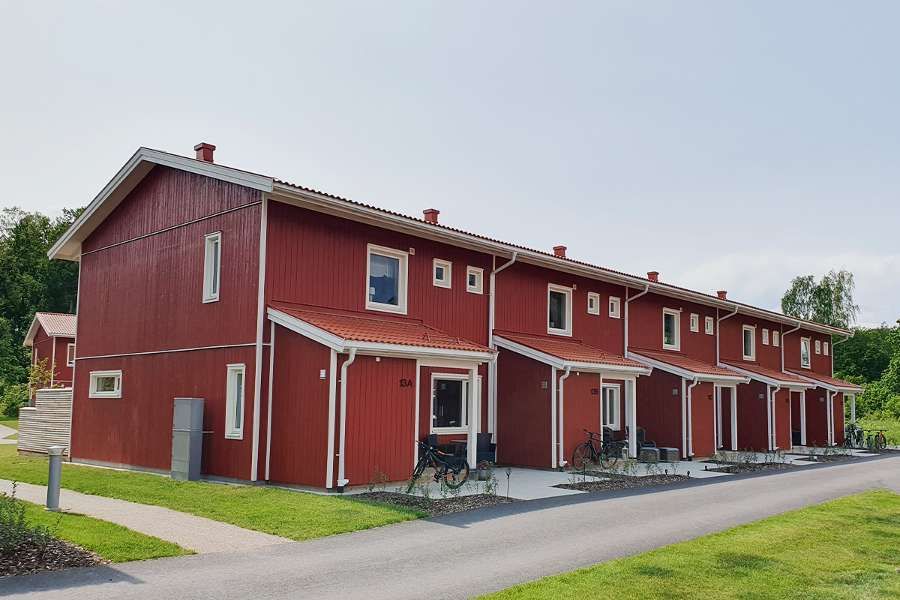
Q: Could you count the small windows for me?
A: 10